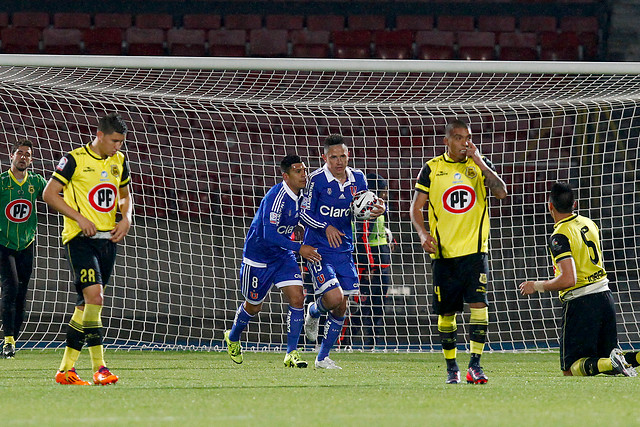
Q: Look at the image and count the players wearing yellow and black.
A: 3